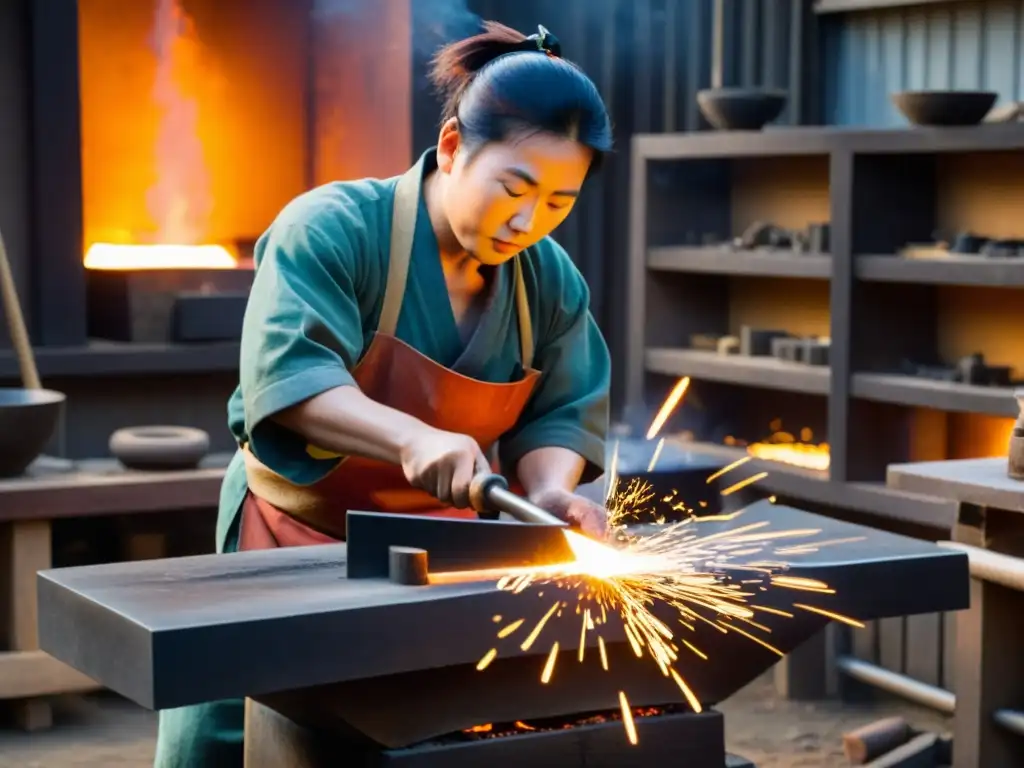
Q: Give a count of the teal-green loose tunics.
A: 1